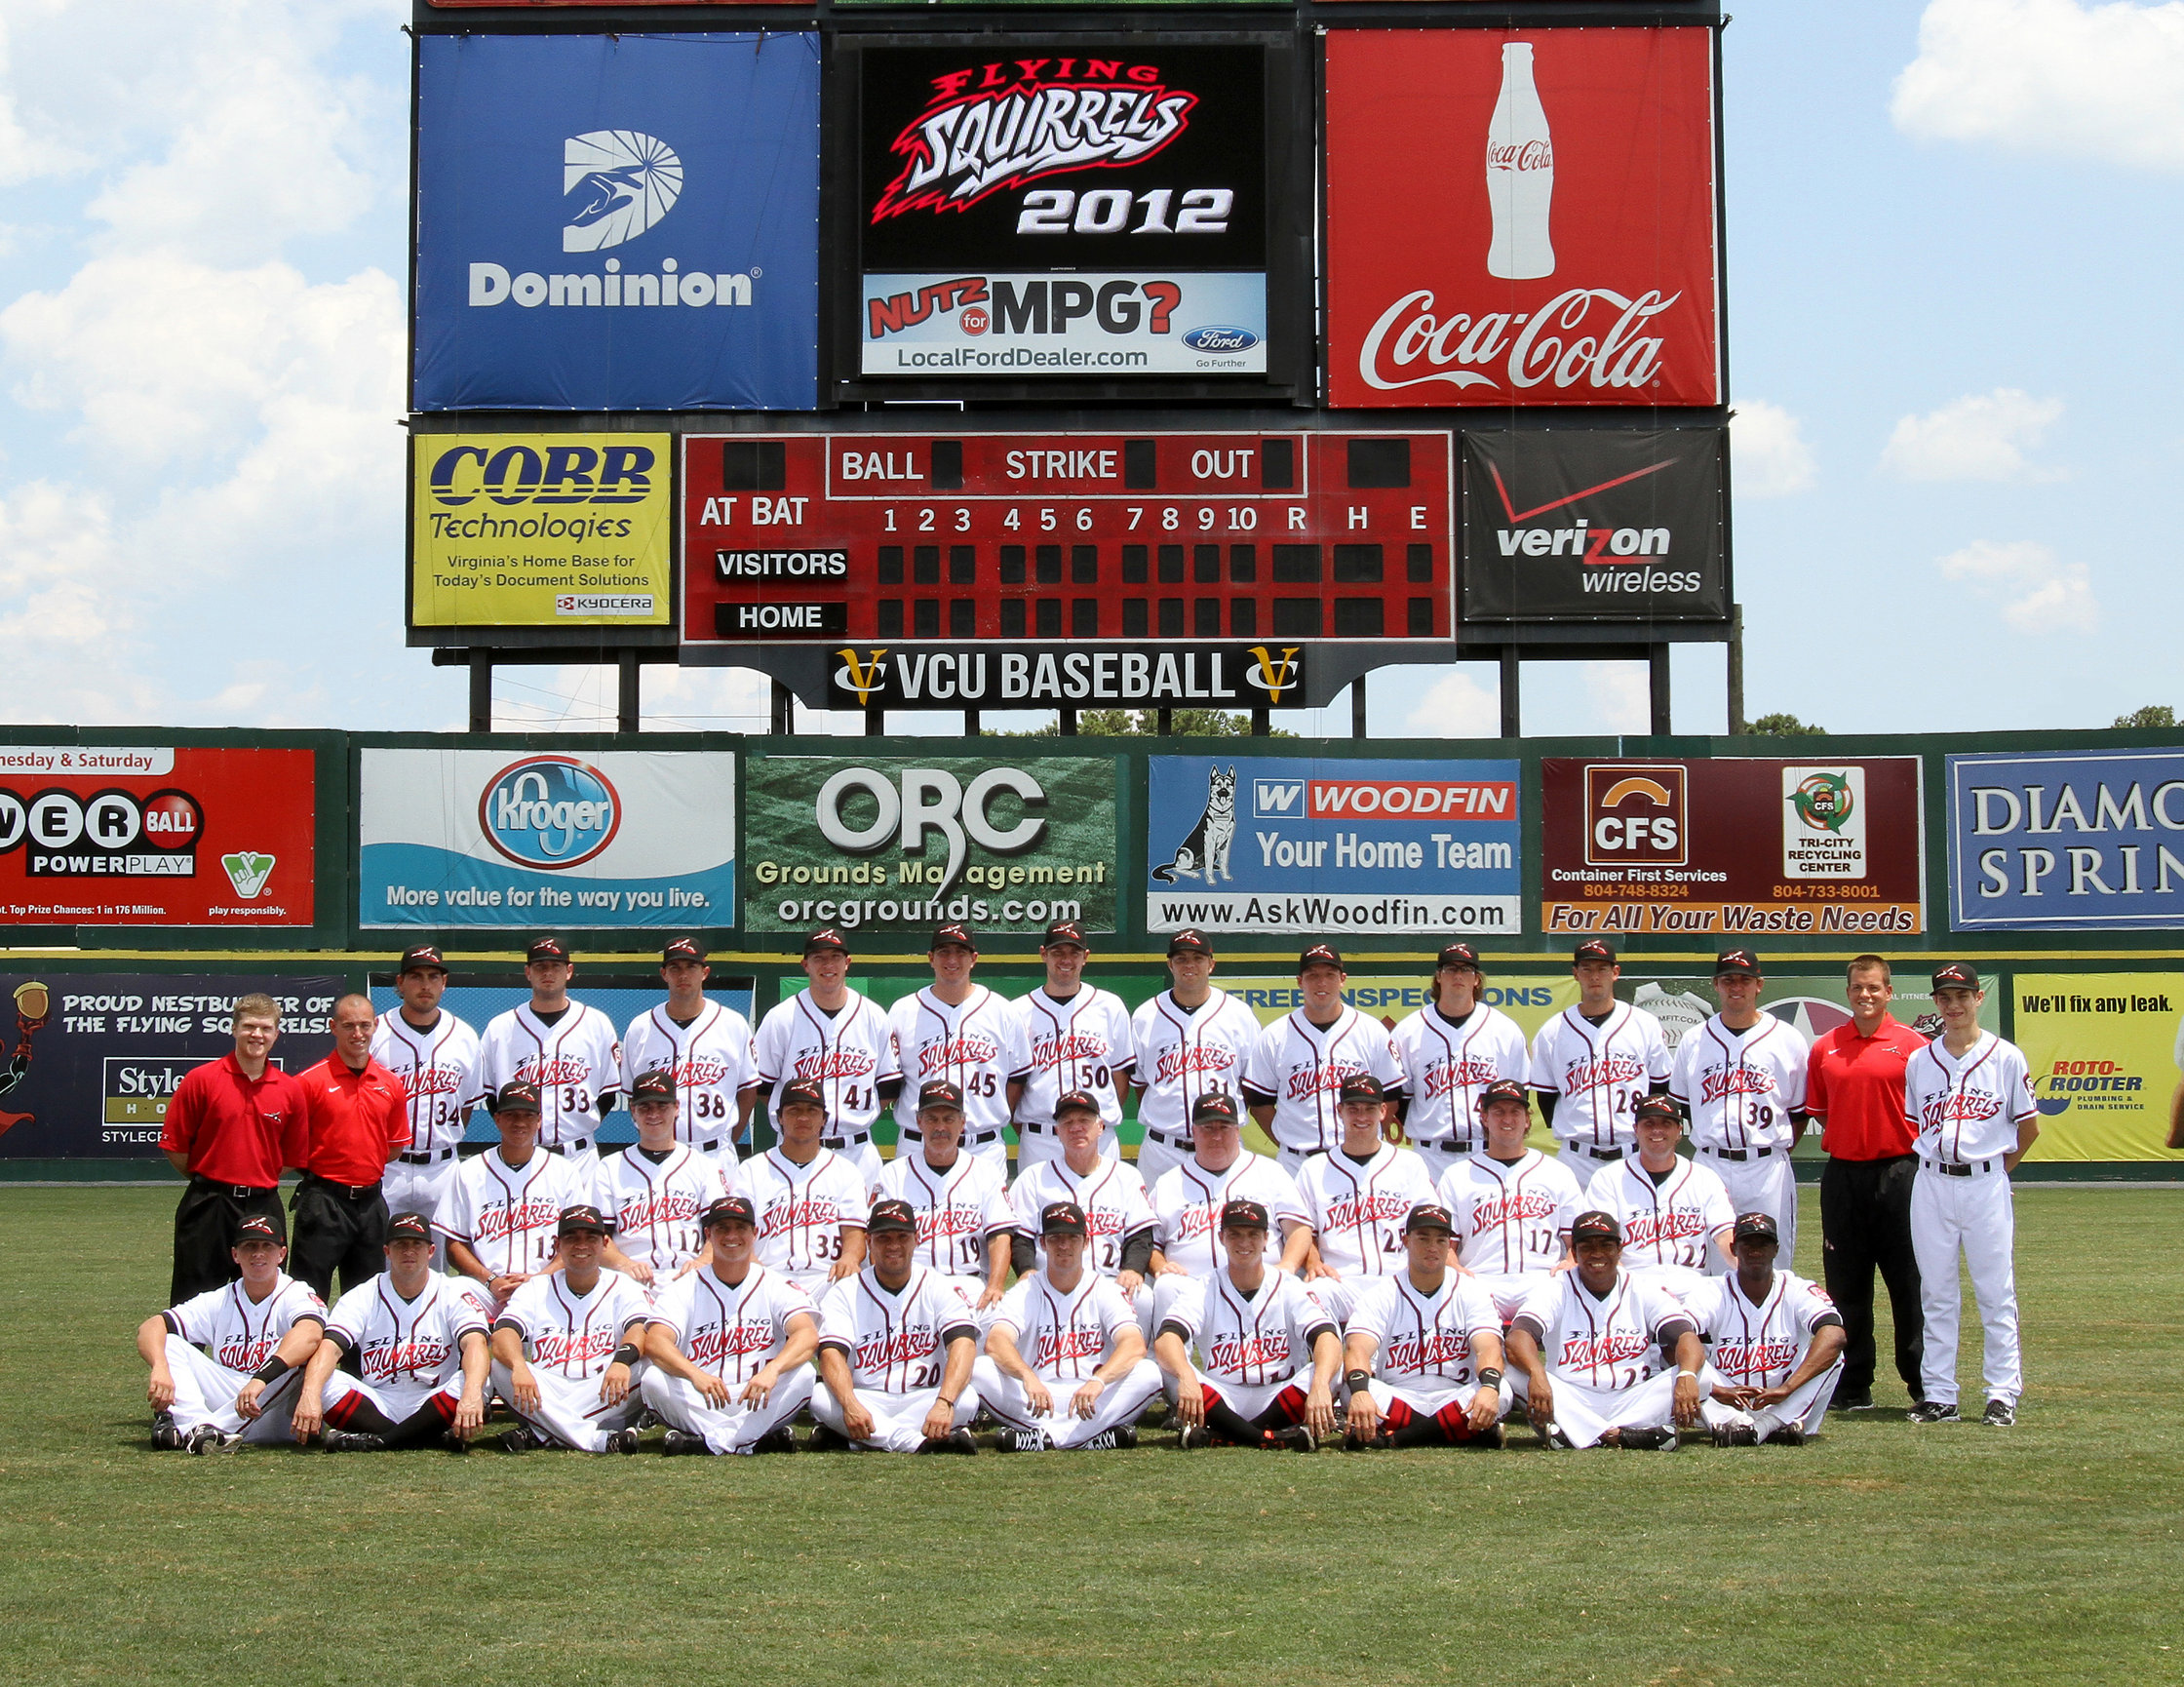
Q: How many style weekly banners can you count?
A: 0